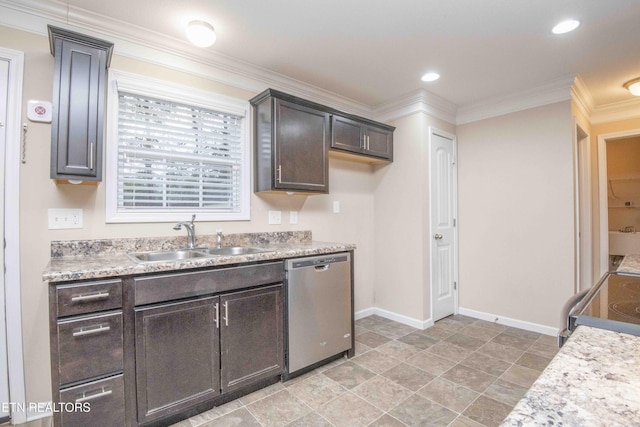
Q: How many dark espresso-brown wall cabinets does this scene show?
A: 3